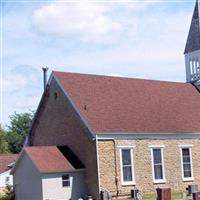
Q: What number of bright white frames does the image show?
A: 3